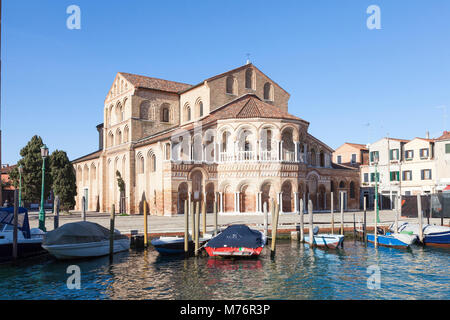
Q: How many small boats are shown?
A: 7